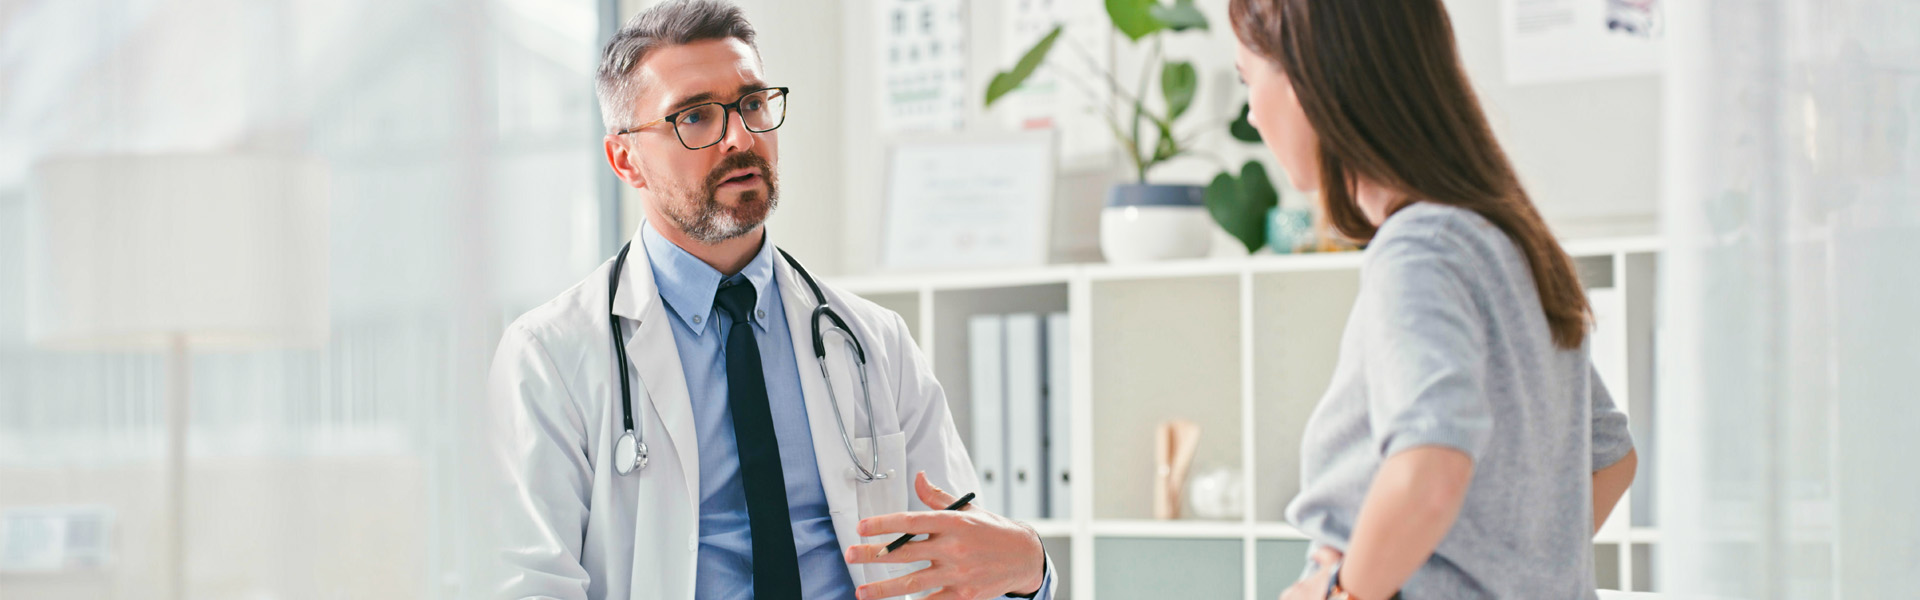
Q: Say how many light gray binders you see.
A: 3